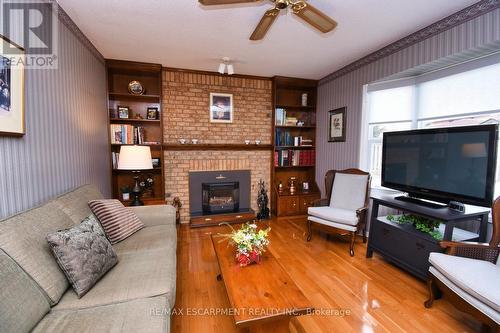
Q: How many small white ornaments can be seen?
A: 4